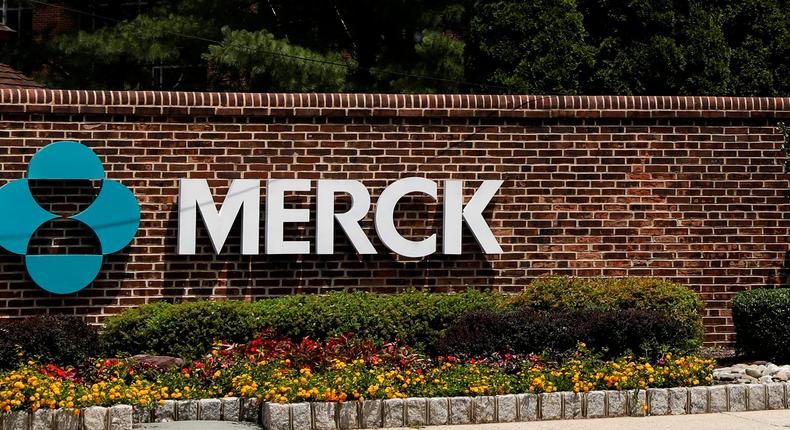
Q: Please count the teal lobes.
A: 4